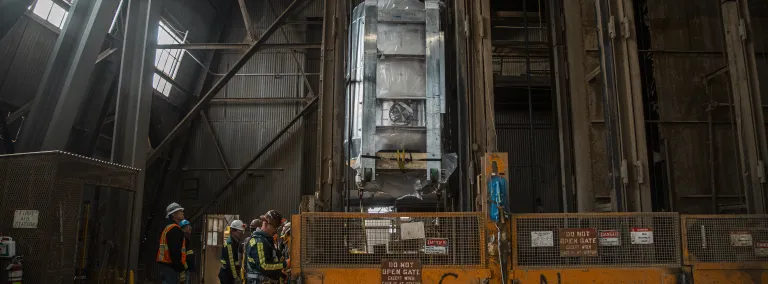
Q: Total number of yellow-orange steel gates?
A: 3